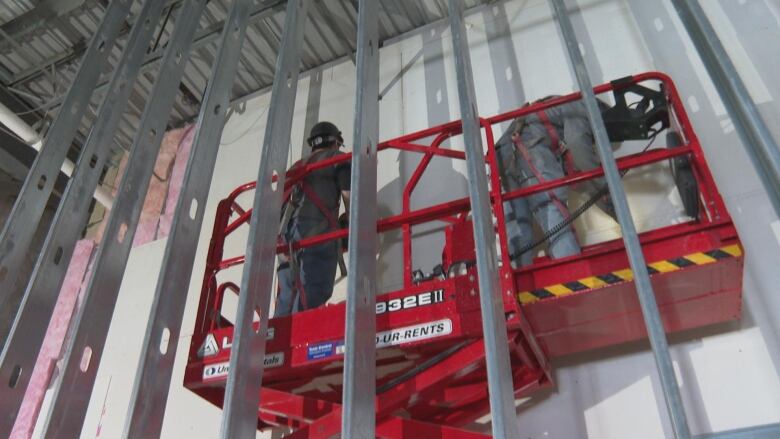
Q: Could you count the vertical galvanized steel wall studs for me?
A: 9